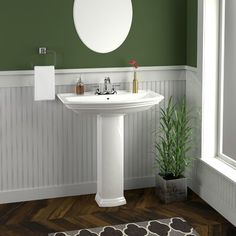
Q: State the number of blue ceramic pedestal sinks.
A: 0